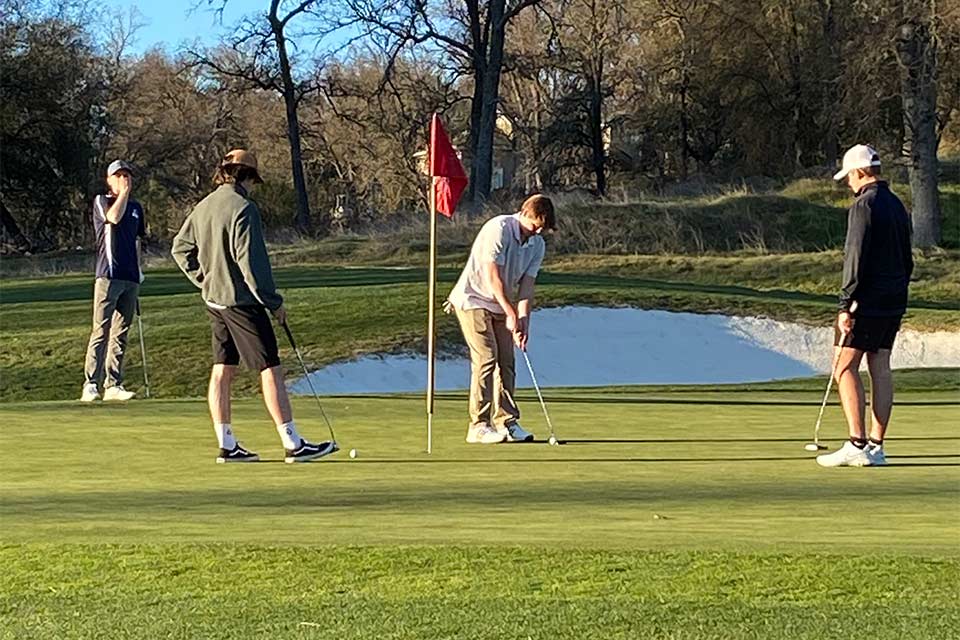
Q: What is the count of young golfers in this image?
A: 4